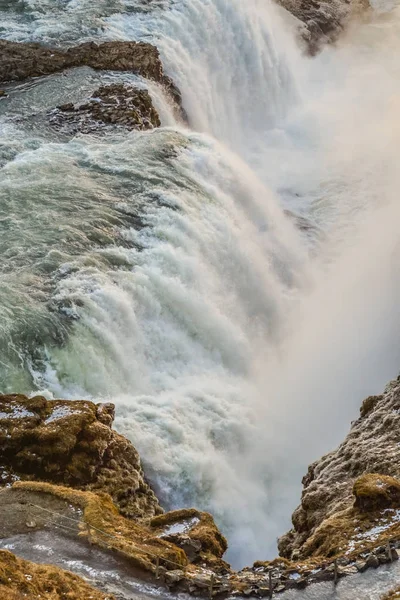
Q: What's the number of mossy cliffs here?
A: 2